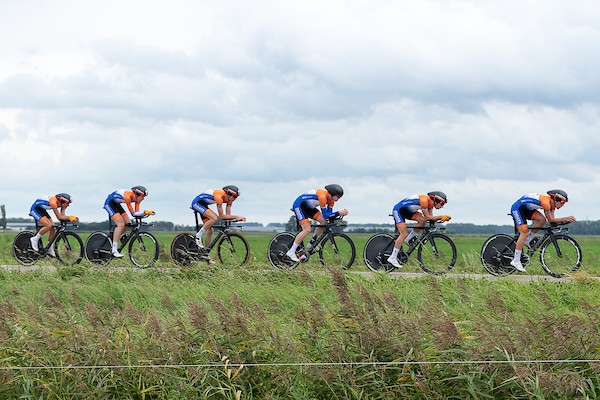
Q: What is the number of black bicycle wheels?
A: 12